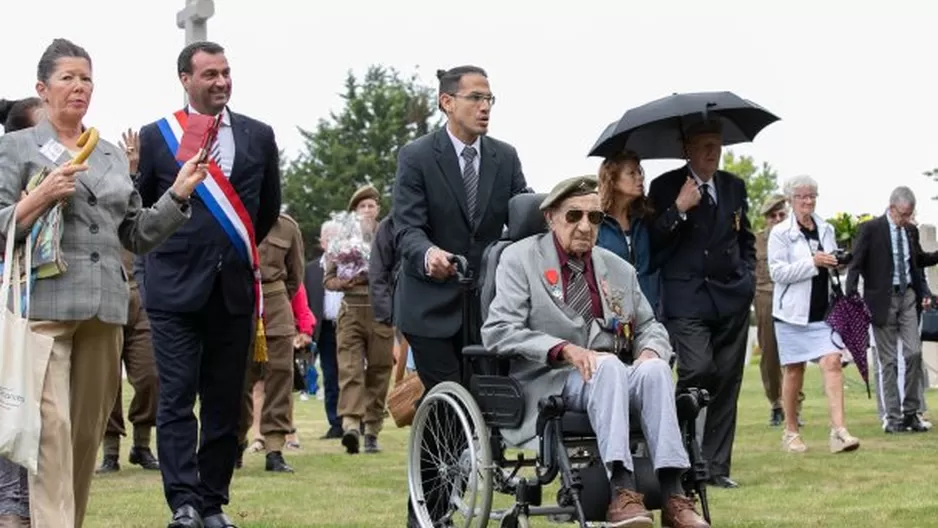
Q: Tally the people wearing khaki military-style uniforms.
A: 4